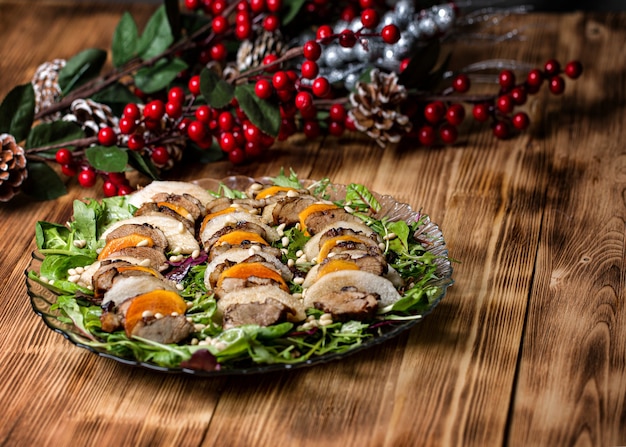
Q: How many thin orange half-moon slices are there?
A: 11